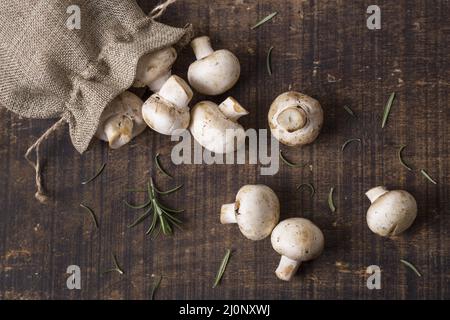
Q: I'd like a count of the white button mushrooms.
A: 9